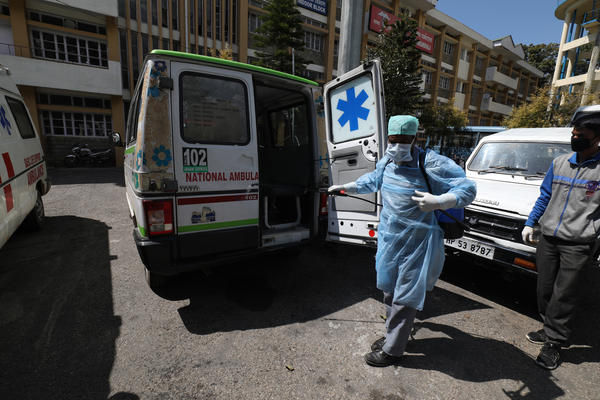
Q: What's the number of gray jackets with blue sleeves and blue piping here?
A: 1